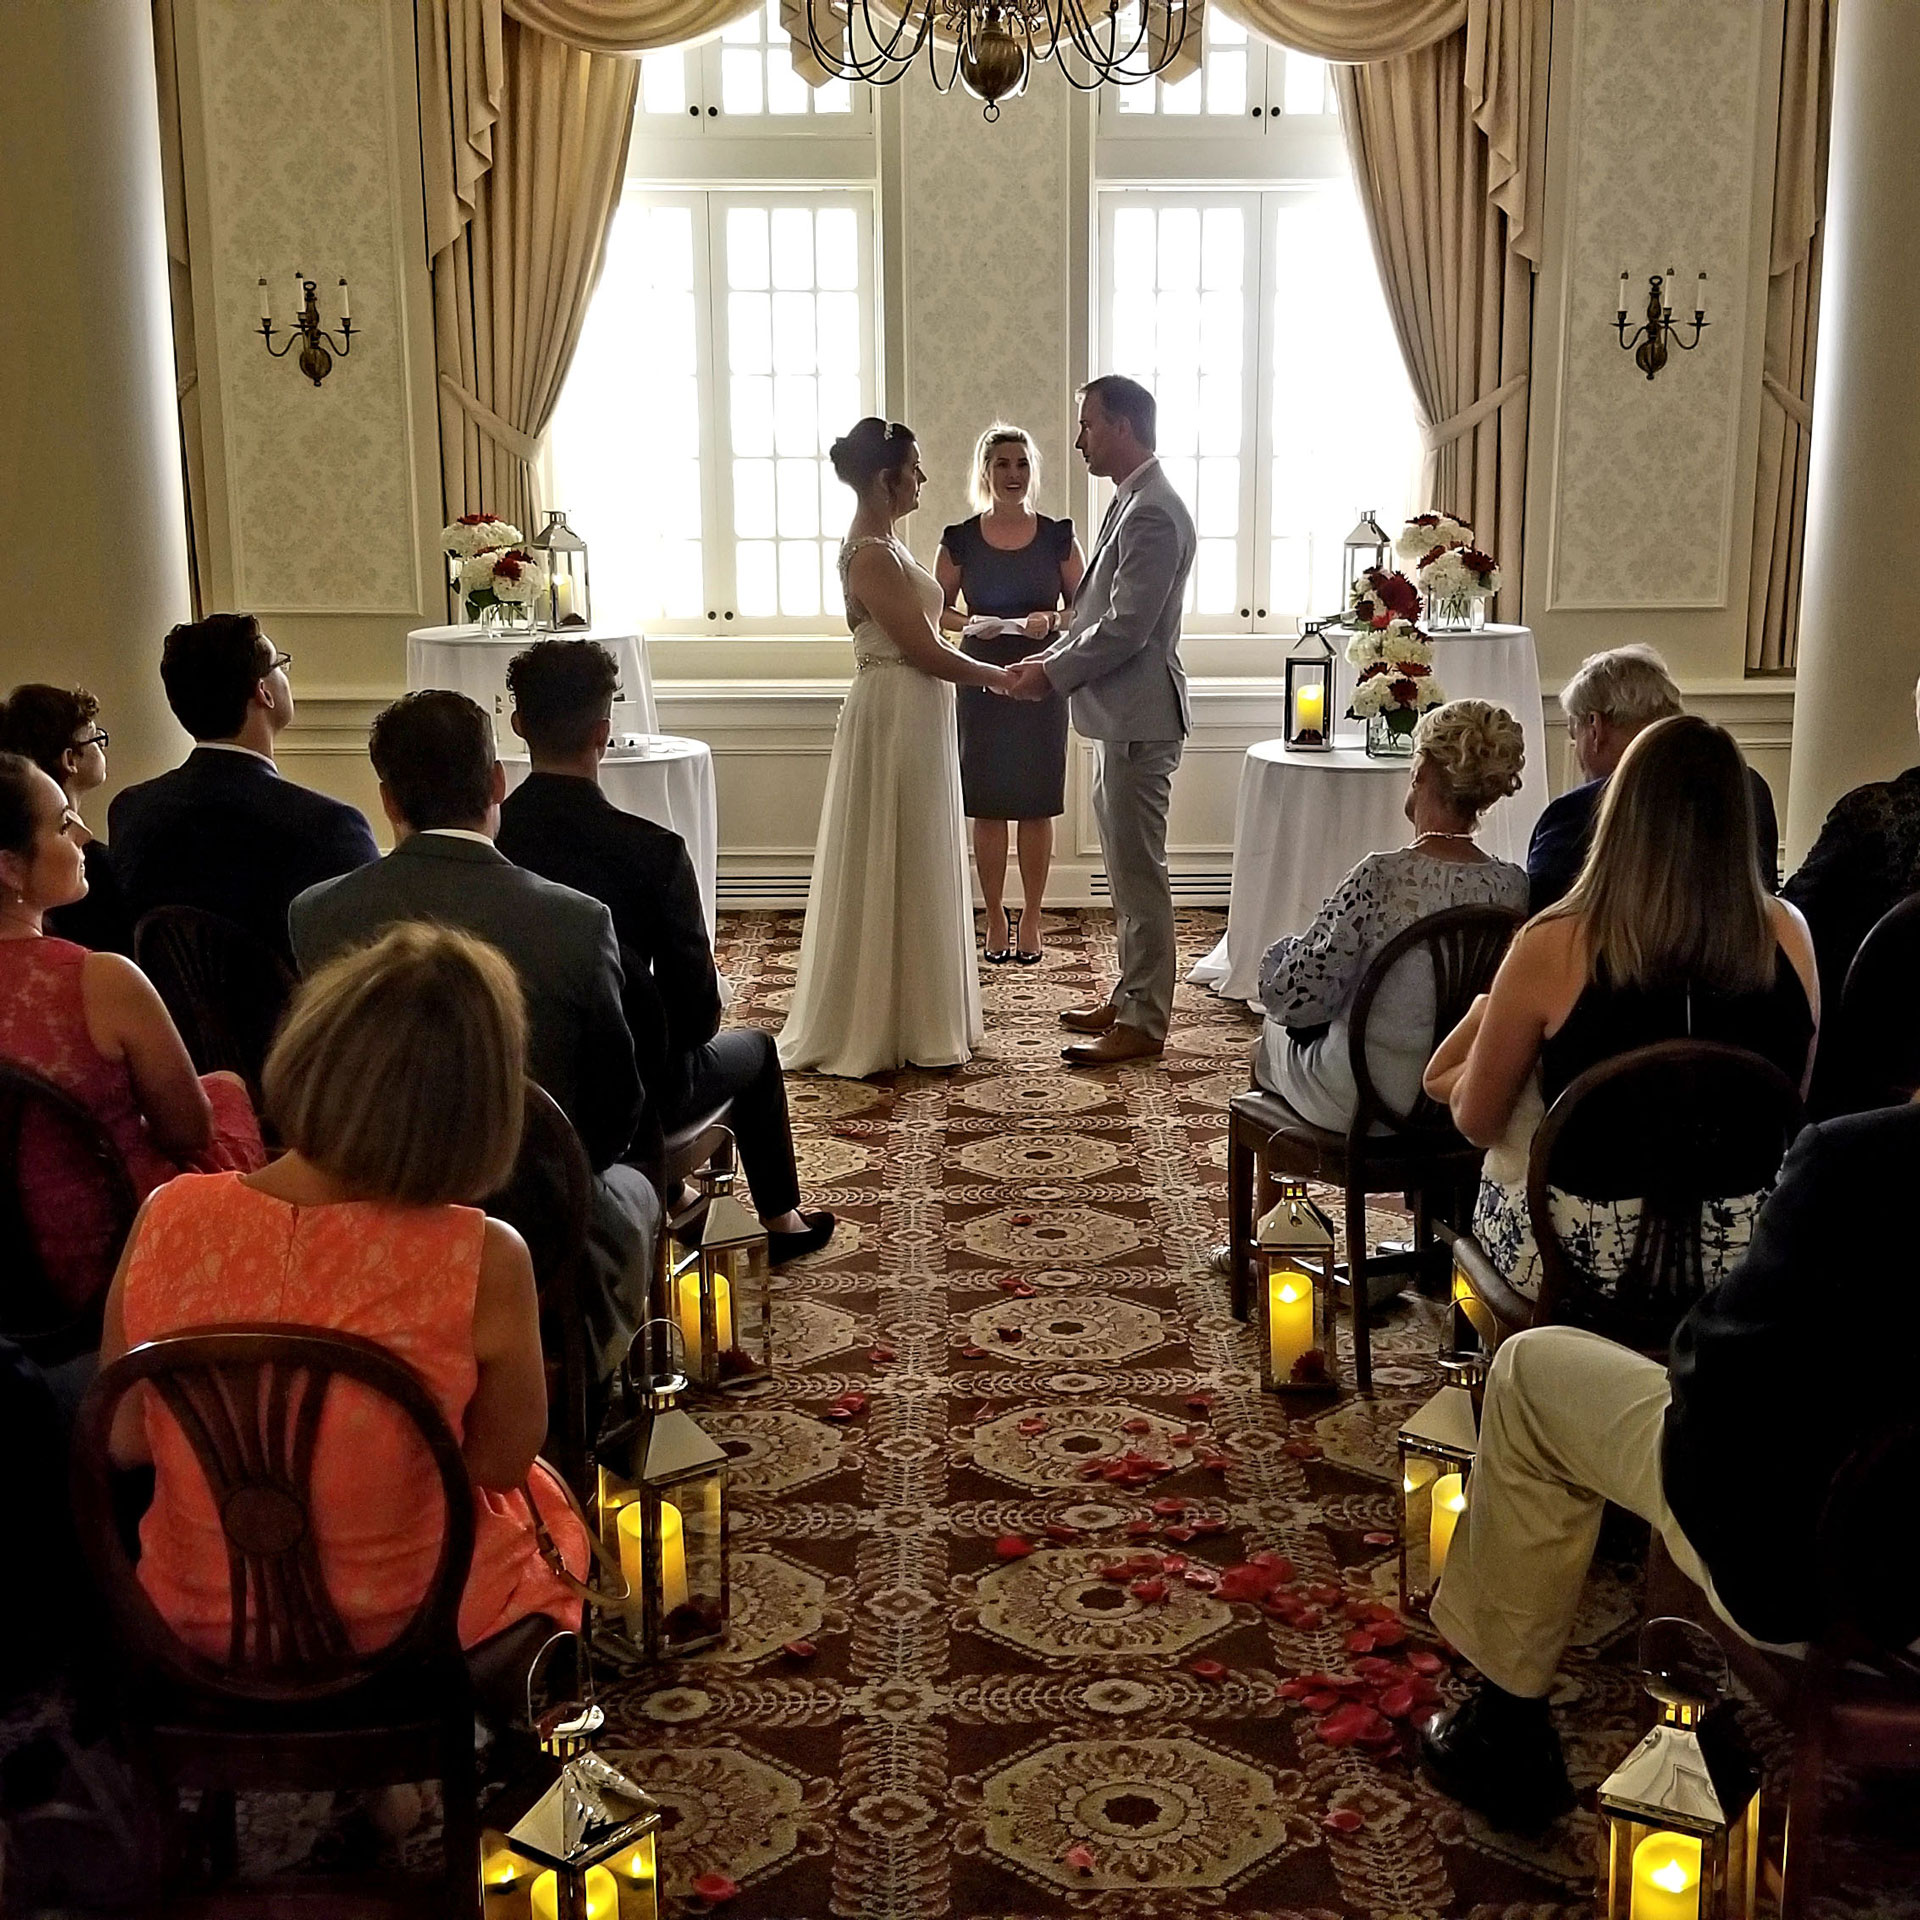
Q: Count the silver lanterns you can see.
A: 9